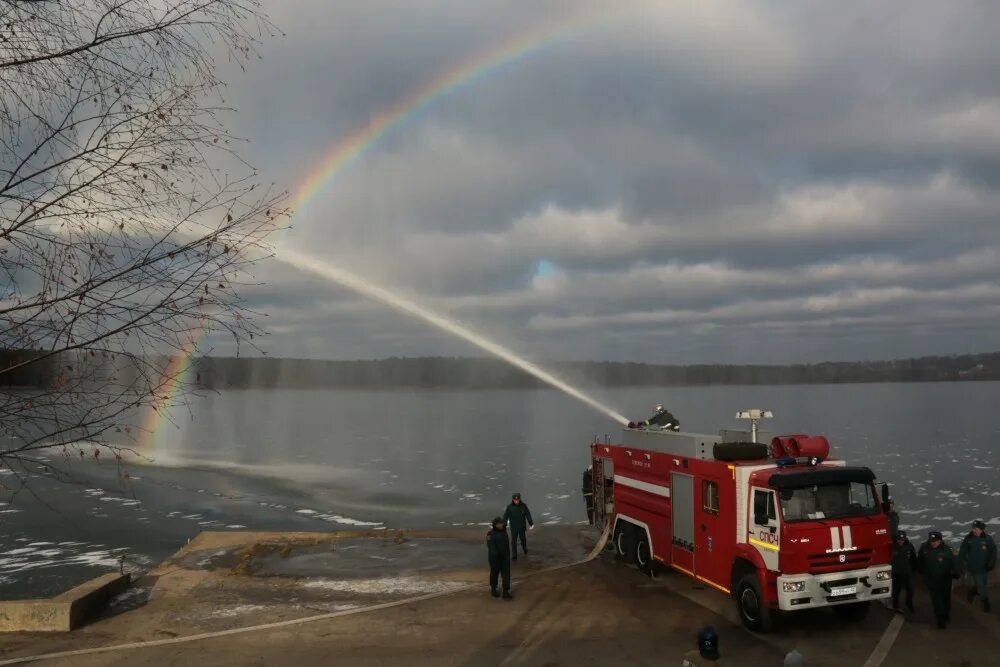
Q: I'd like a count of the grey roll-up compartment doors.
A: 1